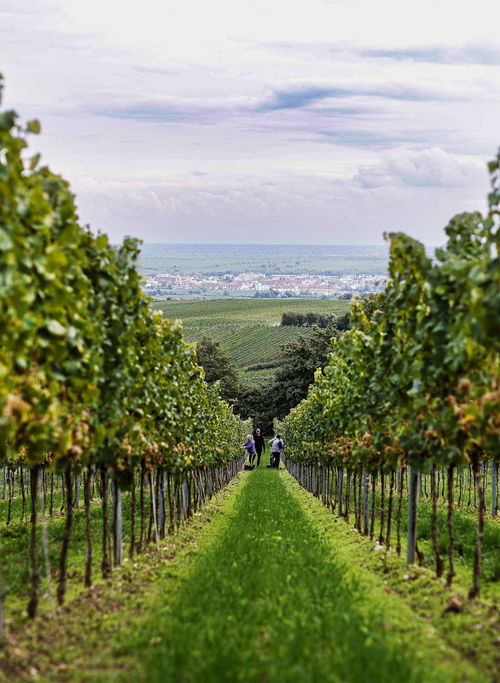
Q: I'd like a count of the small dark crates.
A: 2